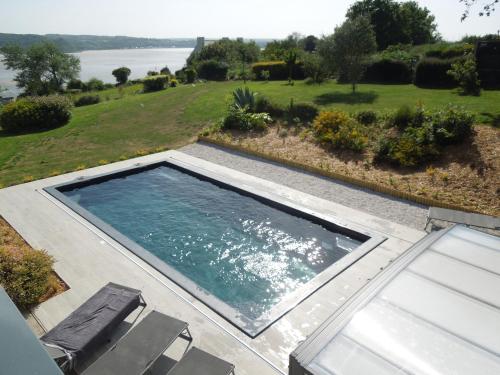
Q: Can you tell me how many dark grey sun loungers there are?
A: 3